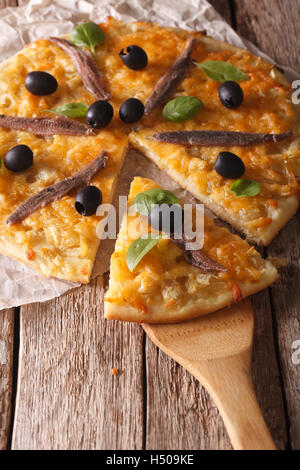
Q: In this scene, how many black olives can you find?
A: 9